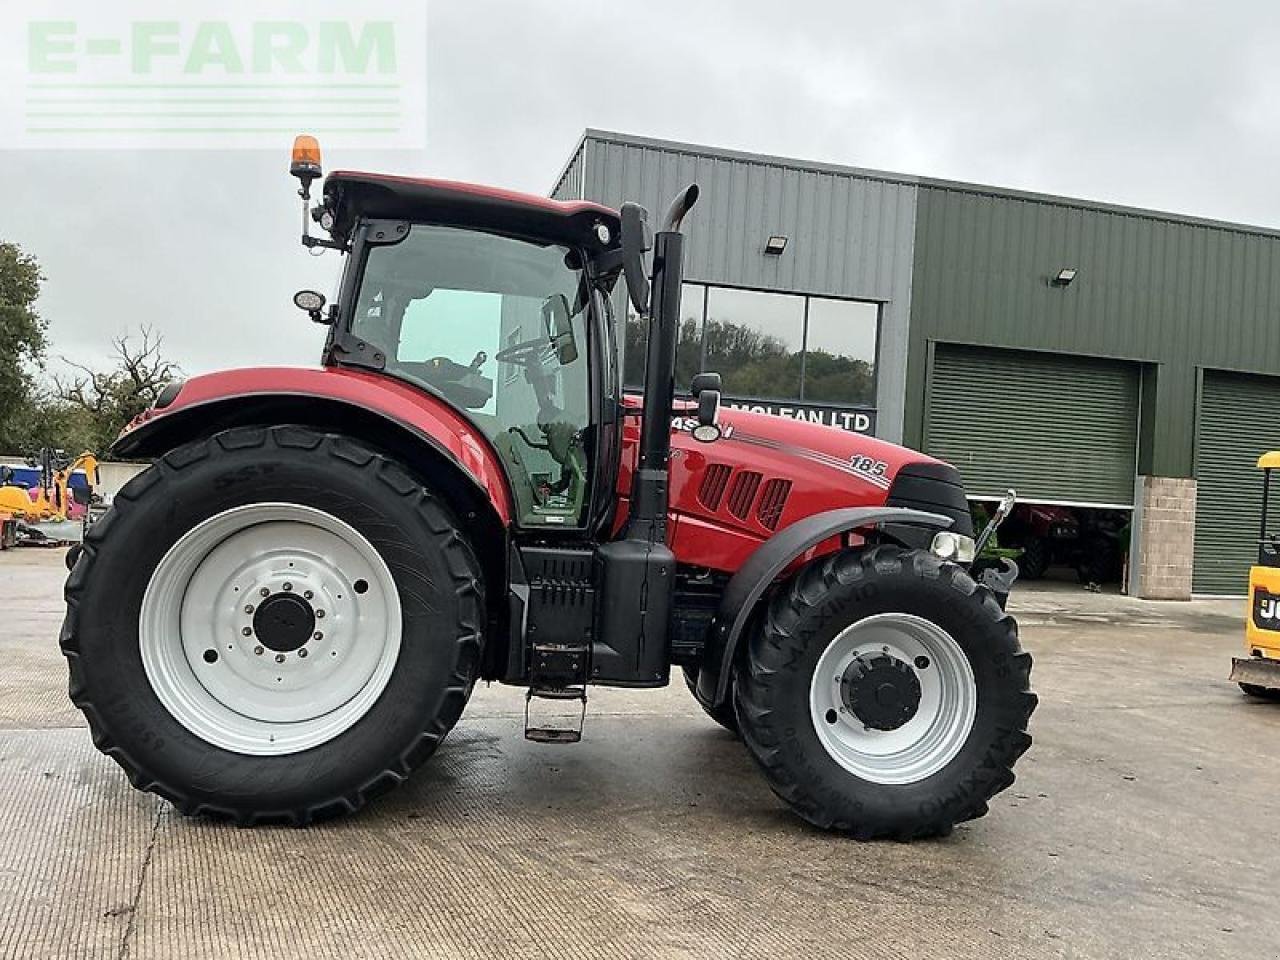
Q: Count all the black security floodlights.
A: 2